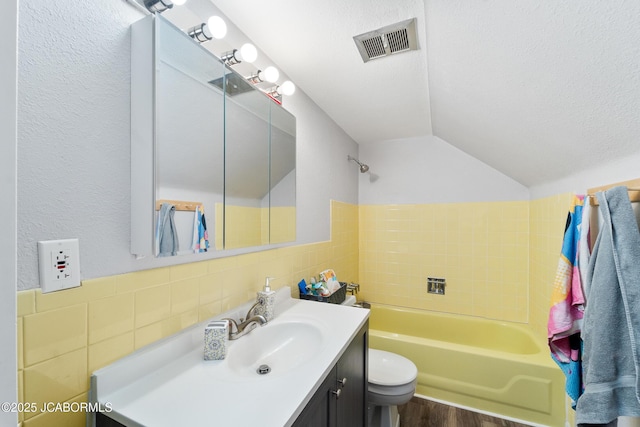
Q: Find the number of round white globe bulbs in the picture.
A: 5